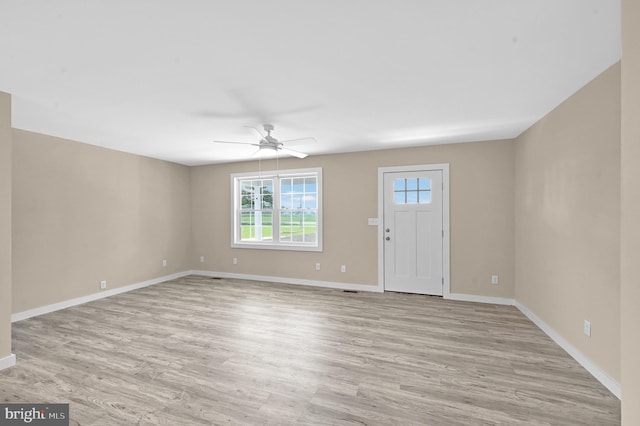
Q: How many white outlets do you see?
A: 8